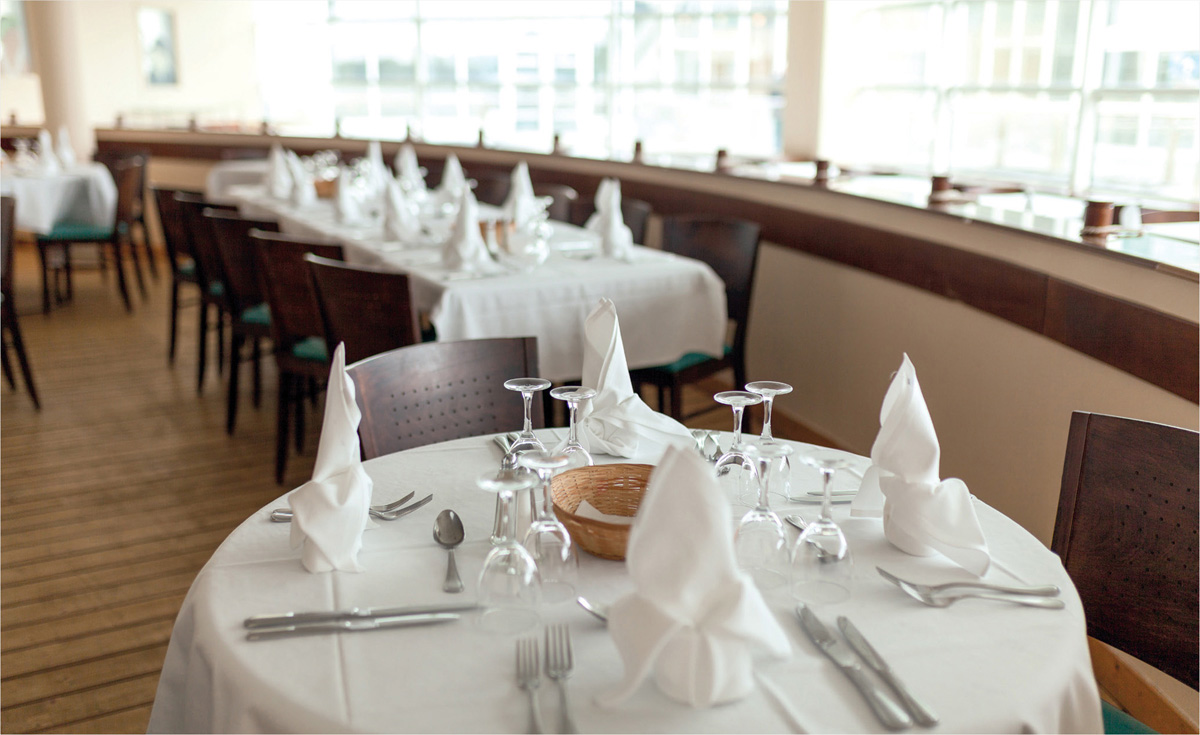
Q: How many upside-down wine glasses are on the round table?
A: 8